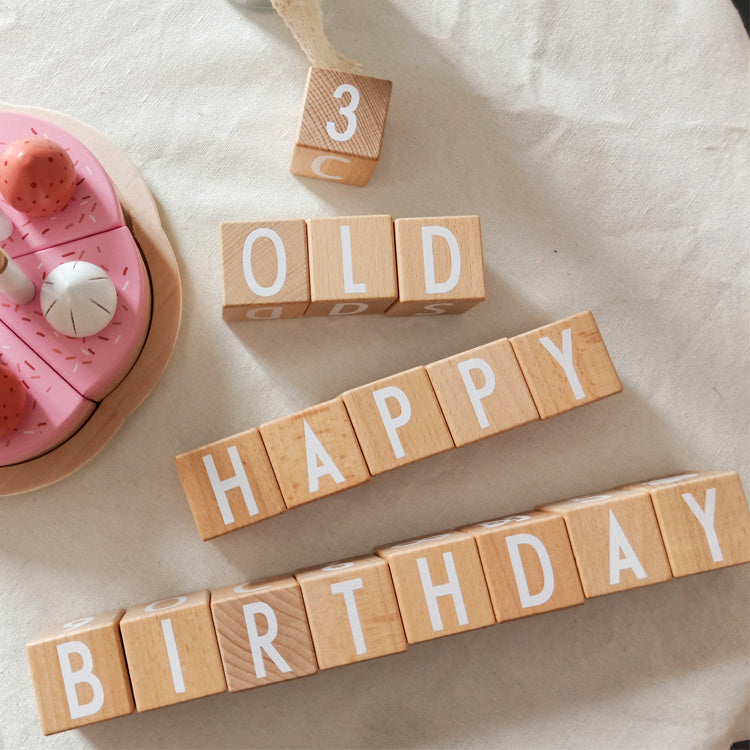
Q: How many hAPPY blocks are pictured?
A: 5